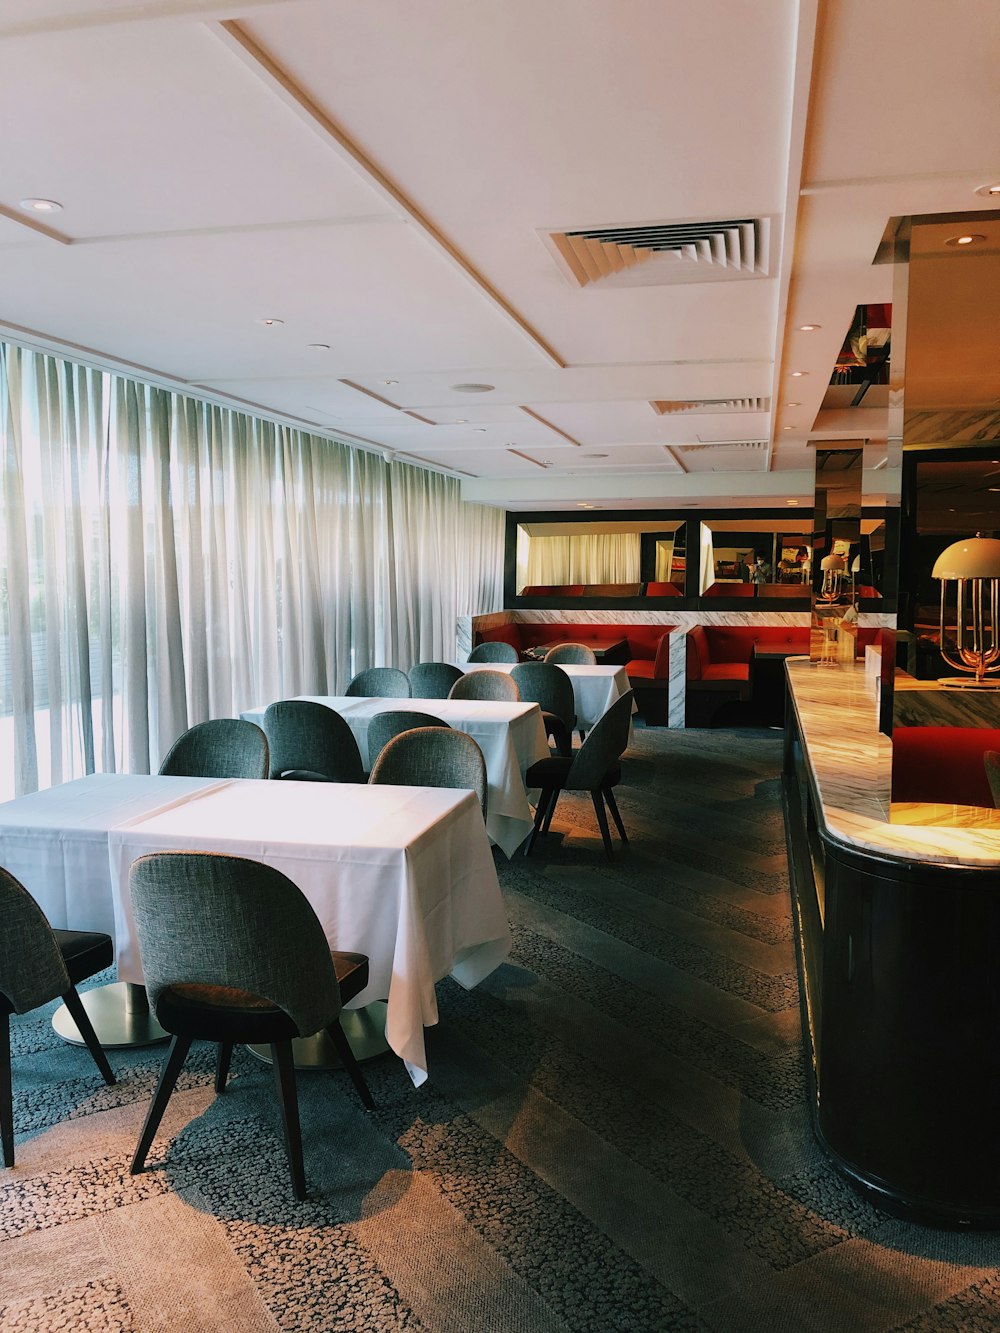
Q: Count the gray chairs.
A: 13